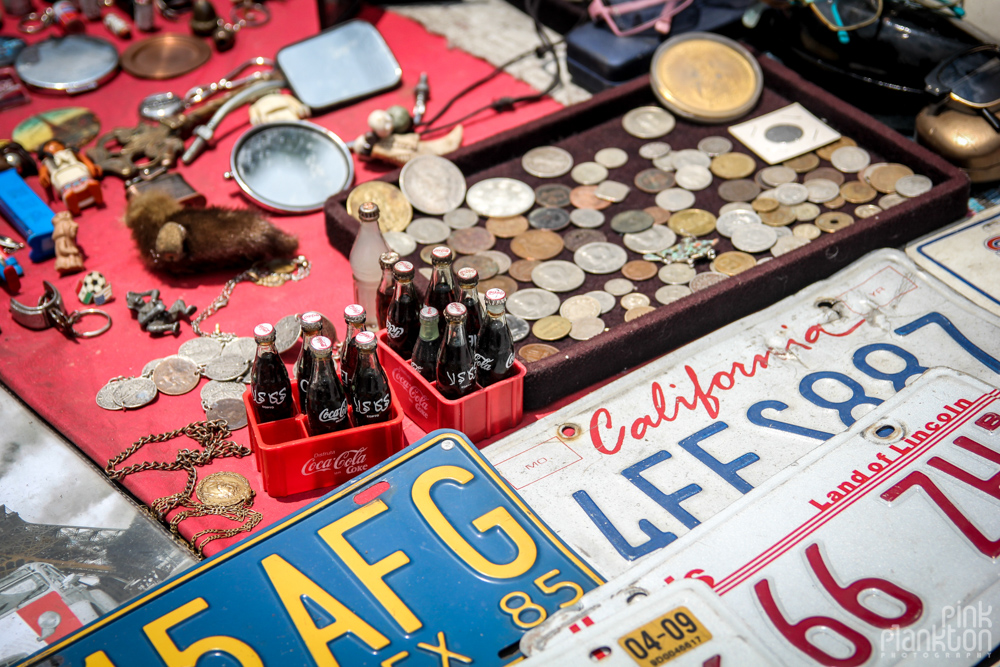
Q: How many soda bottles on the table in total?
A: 13